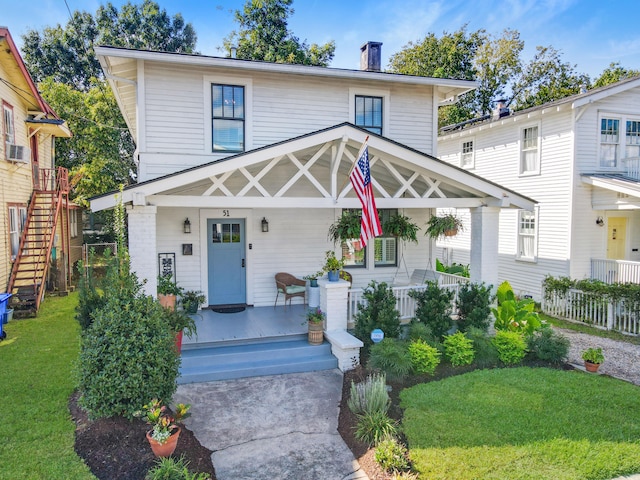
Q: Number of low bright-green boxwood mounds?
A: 3